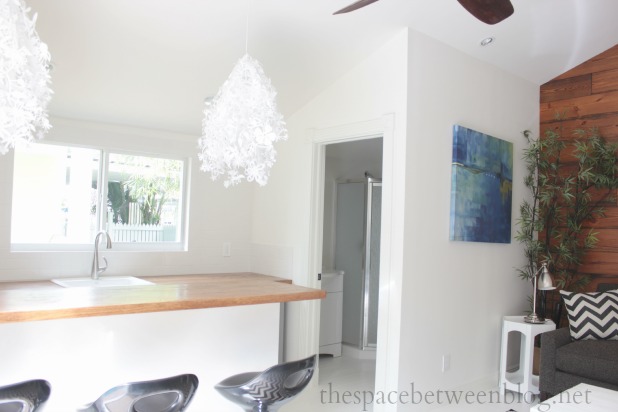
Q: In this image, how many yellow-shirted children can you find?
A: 0